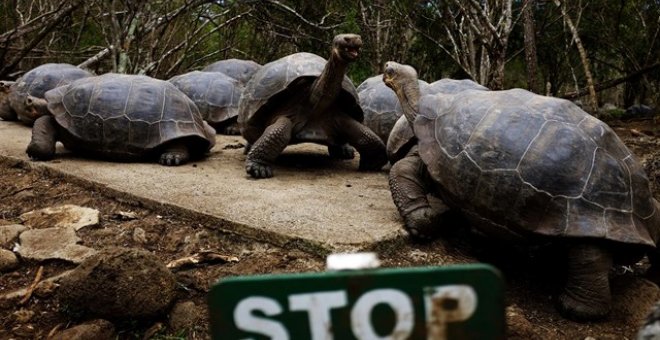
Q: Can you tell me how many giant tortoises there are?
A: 8